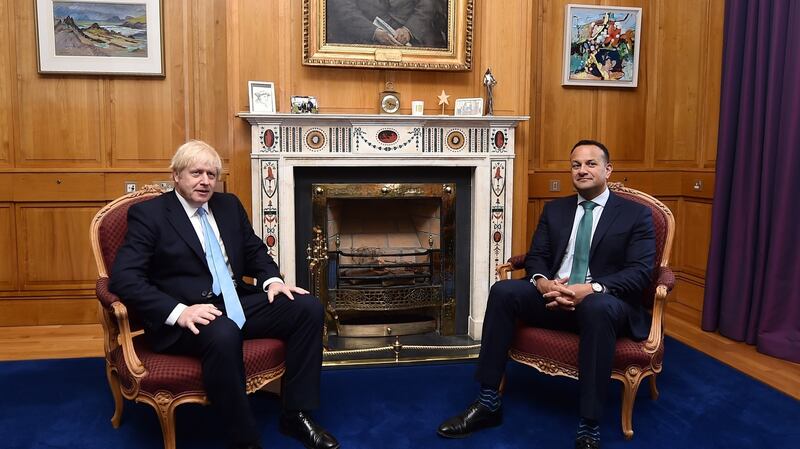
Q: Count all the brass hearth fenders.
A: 1